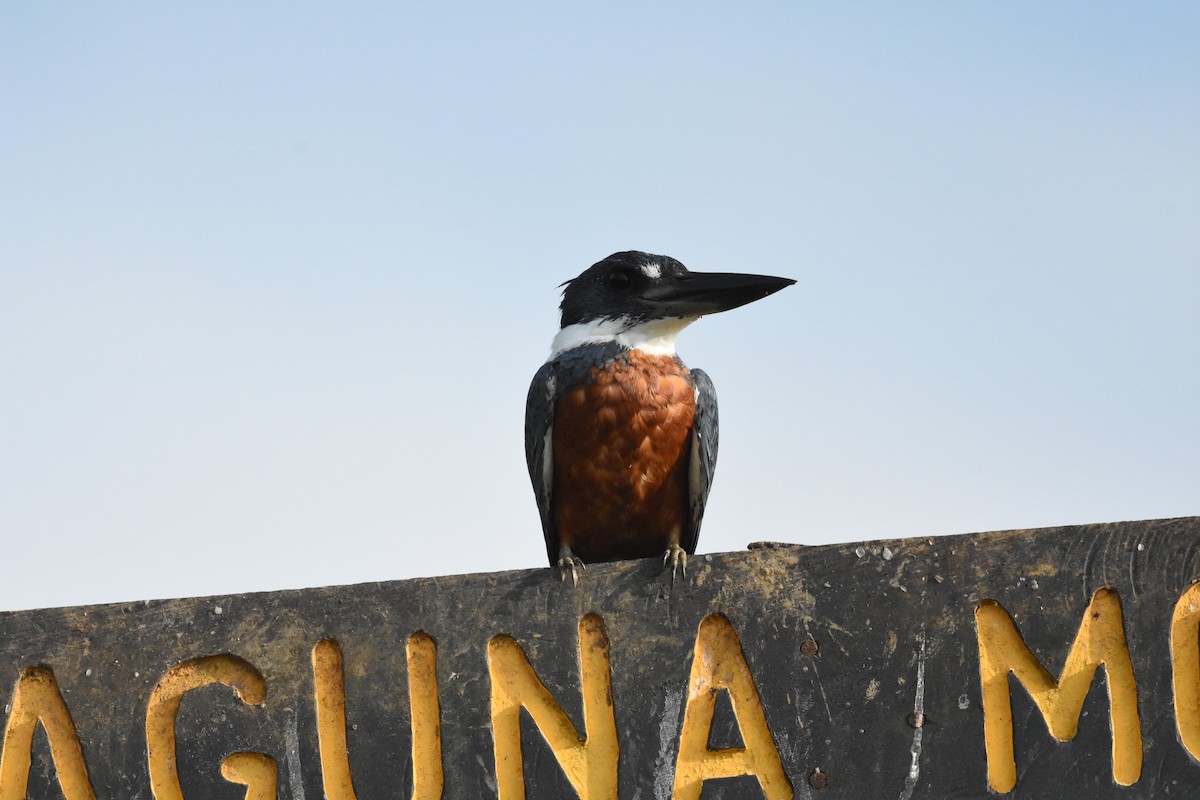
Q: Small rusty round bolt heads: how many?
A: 3